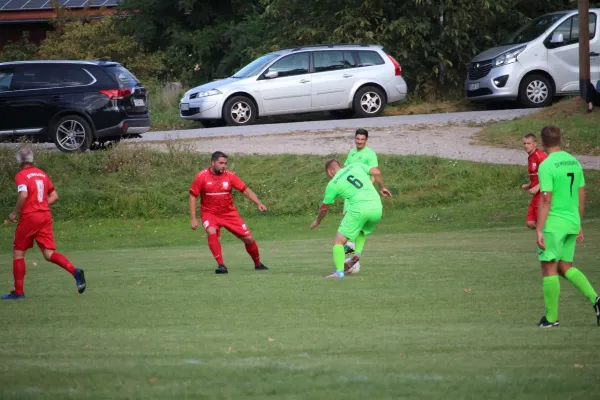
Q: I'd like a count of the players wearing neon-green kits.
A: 3